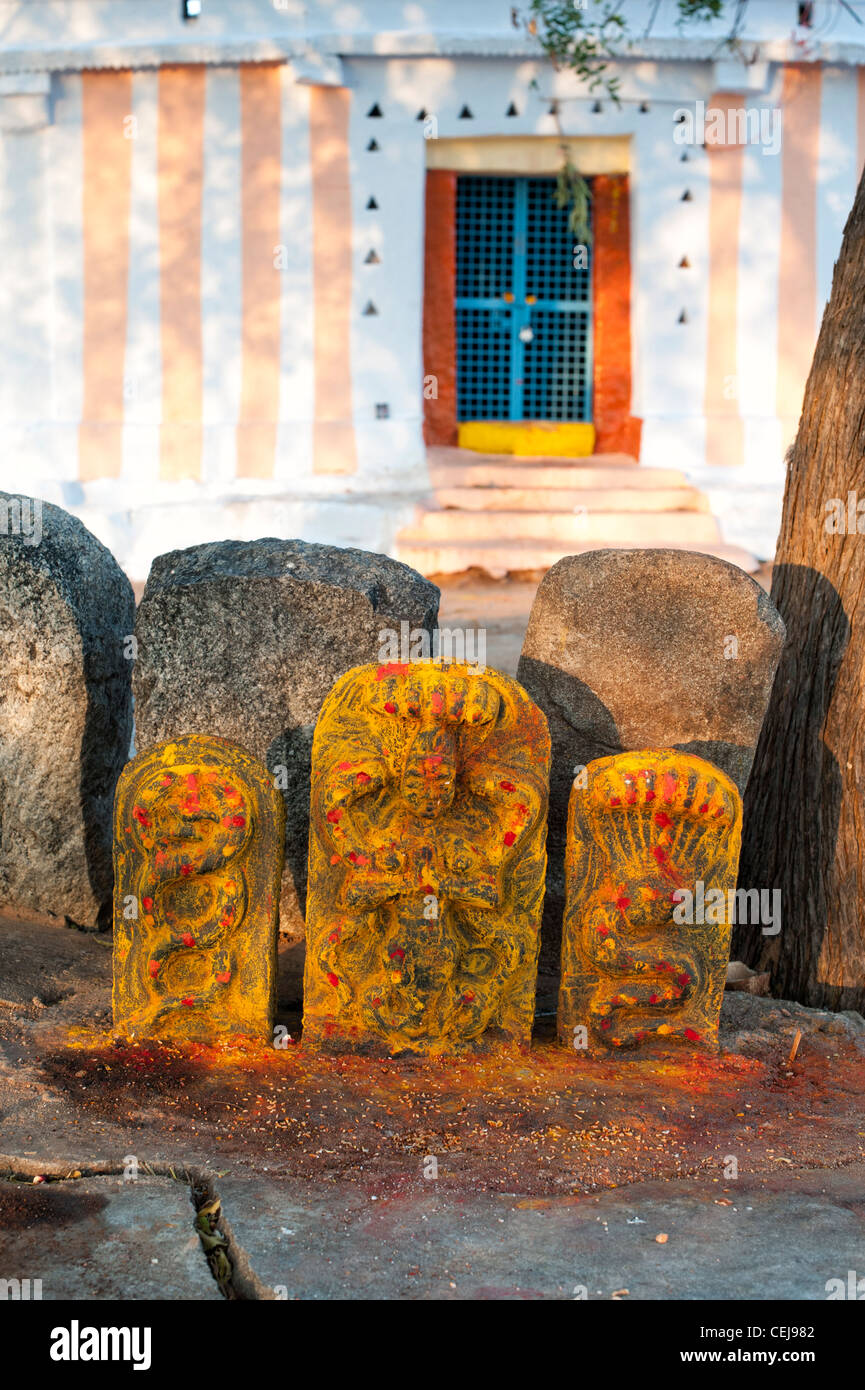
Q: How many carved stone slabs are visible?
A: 3